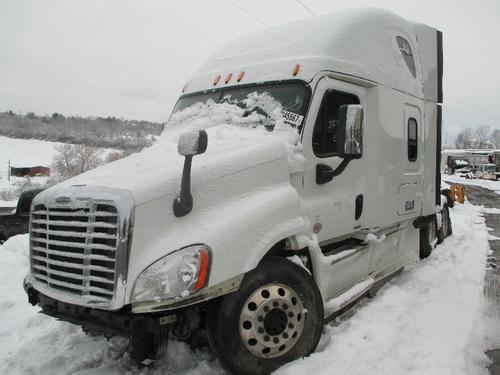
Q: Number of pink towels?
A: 0